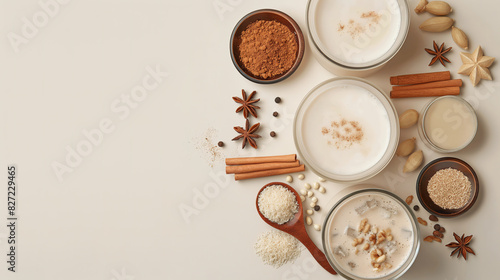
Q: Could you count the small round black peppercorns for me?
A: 7